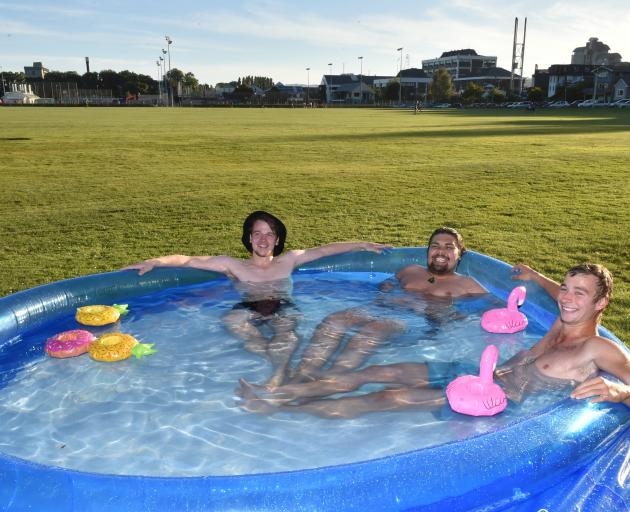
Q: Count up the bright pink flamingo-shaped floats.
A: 2